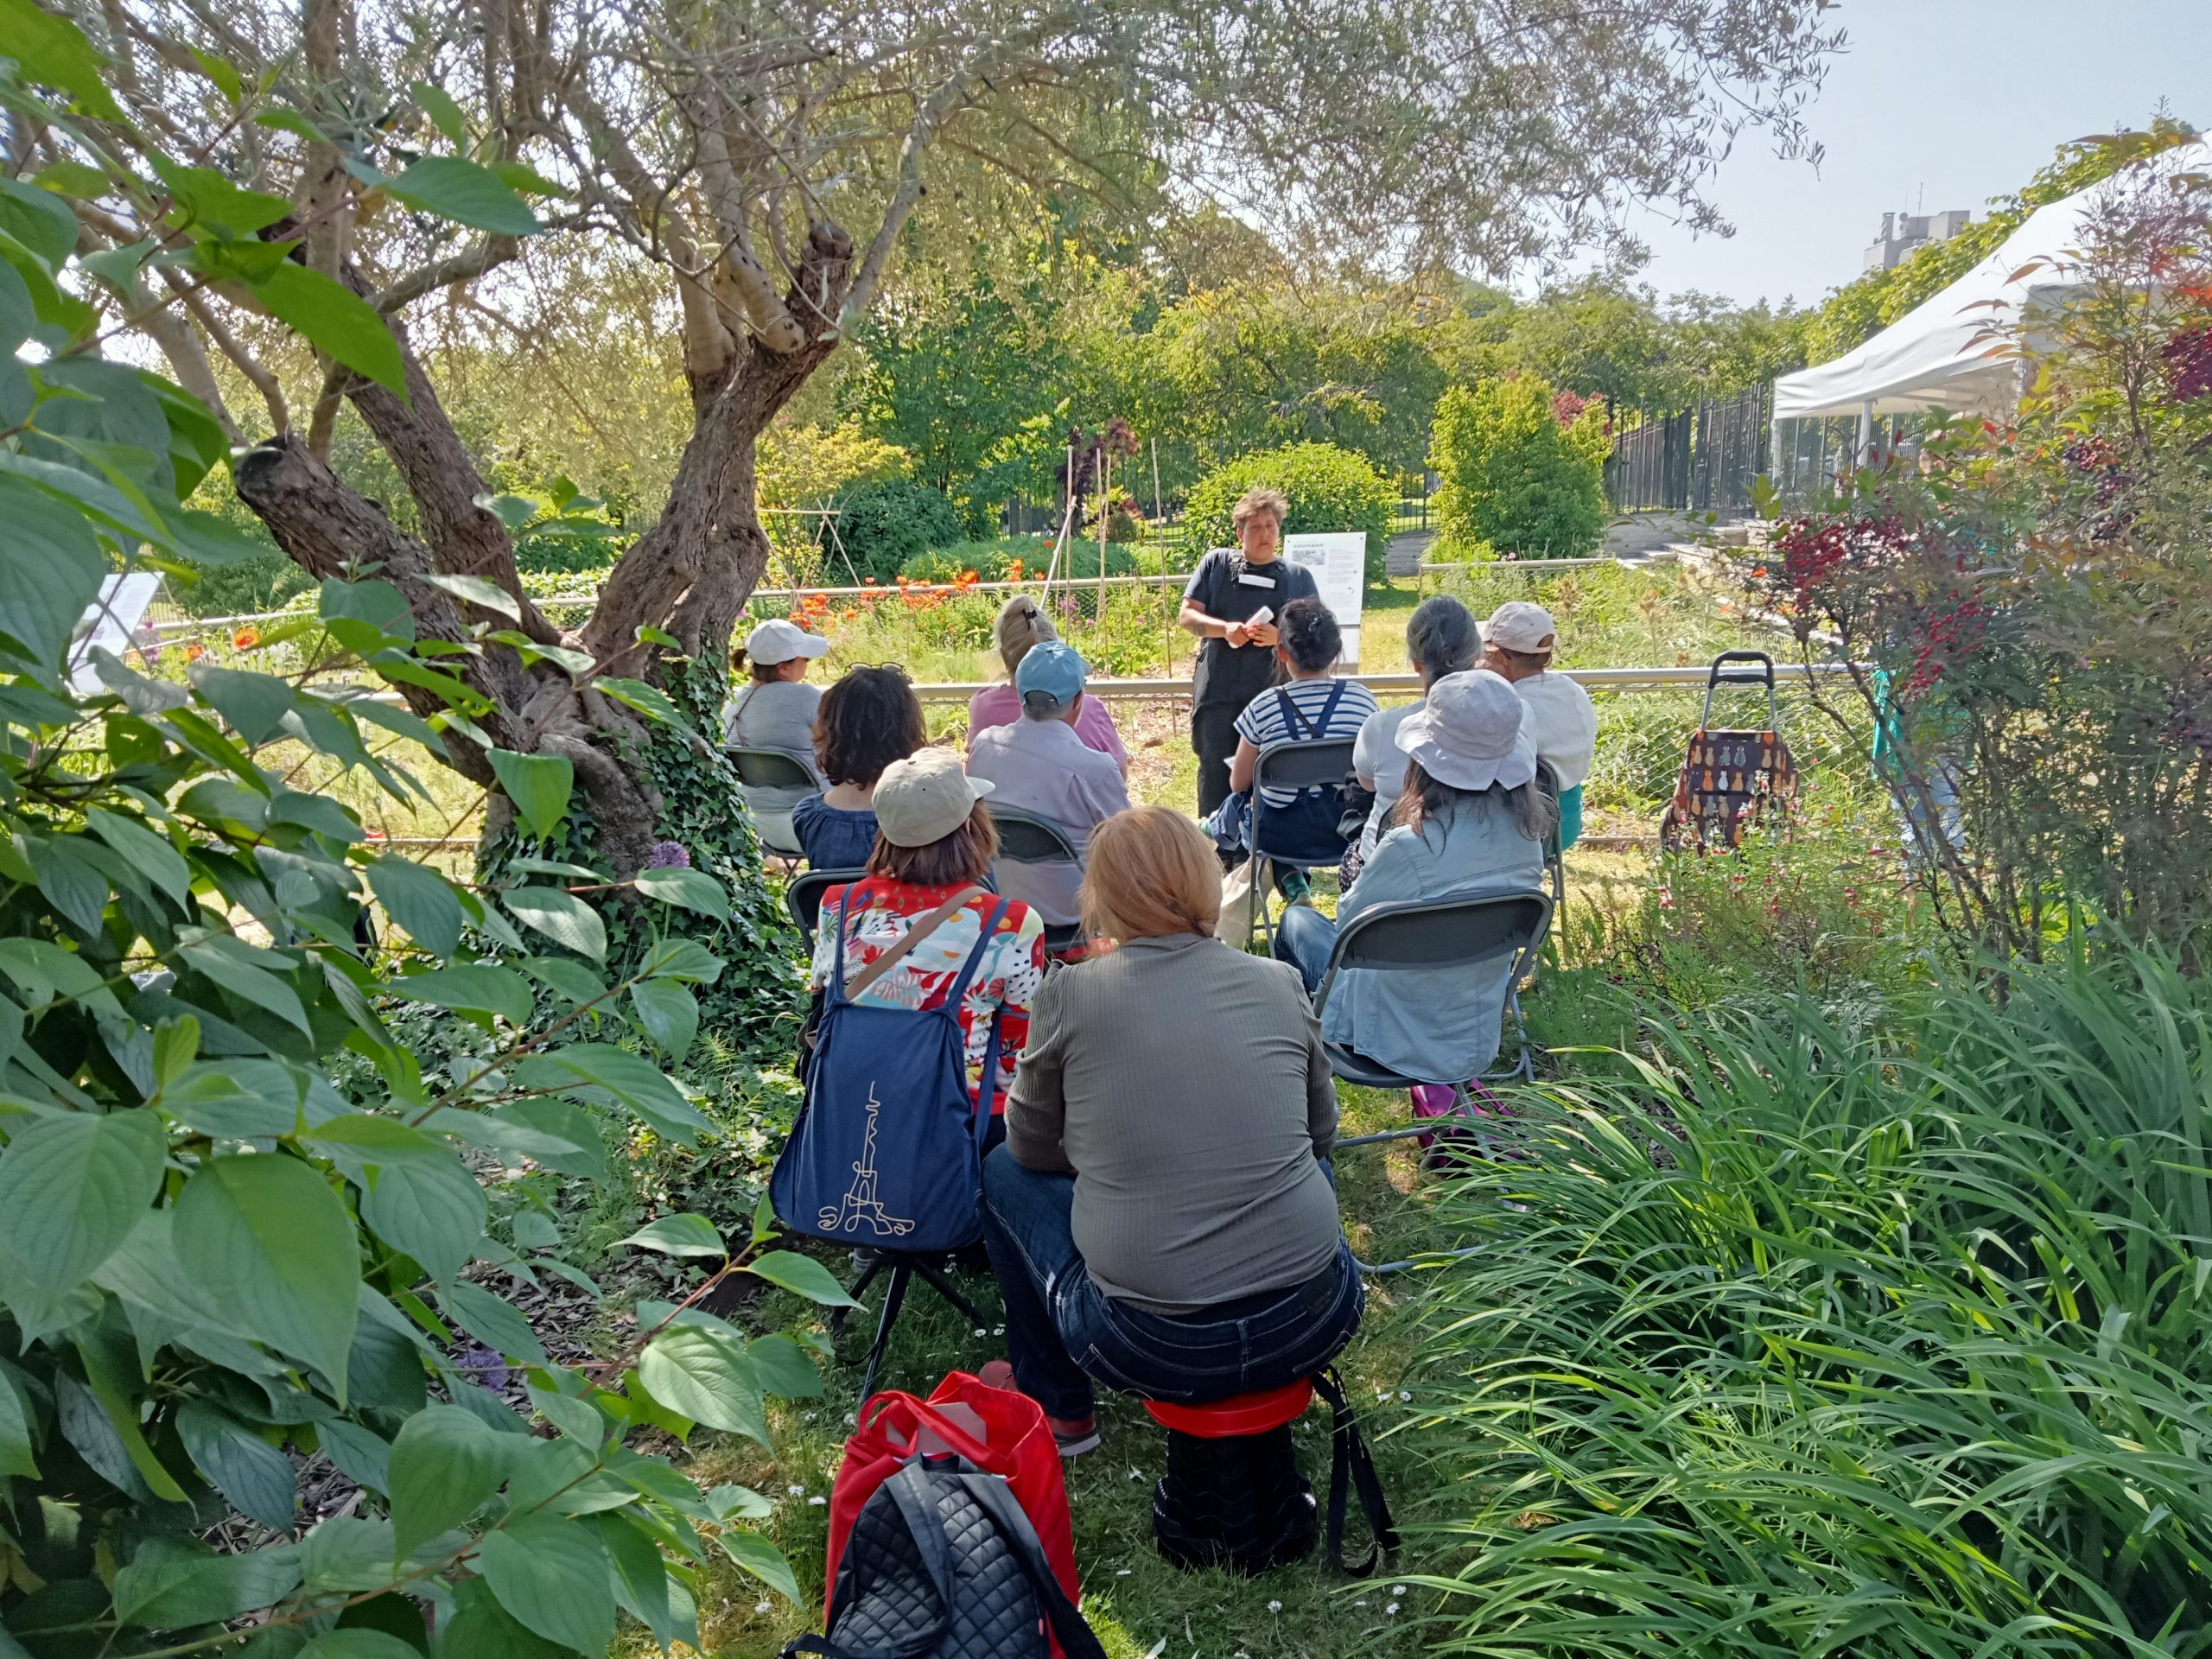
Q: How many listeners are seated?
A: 10